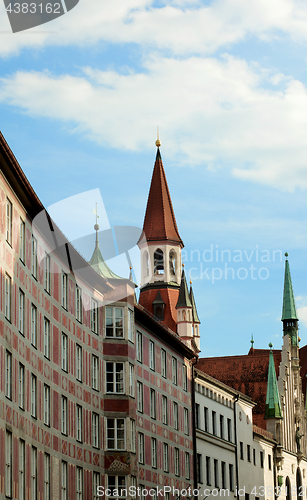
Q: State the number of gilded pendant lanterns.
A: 0